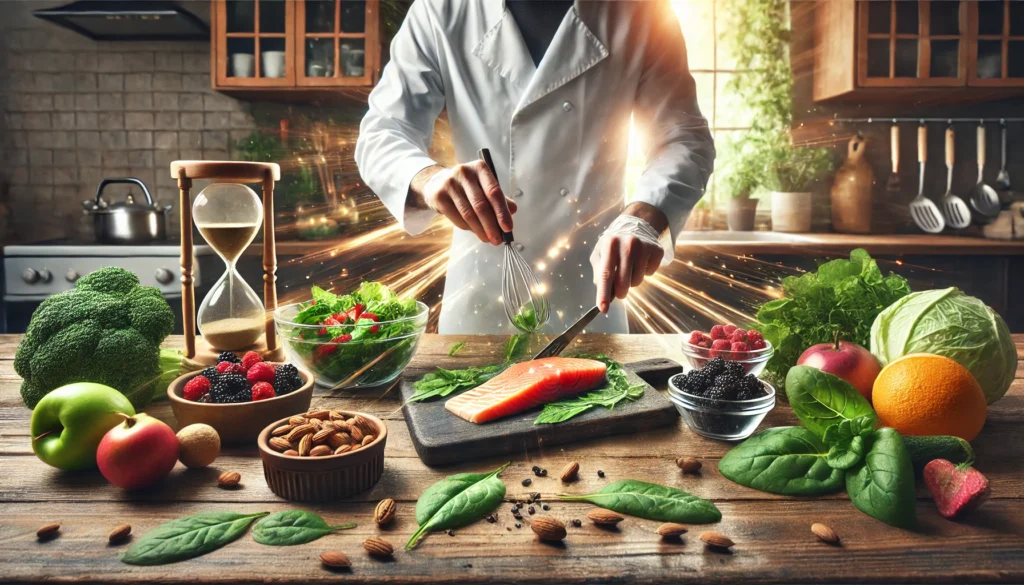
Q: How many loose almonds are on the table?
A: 13